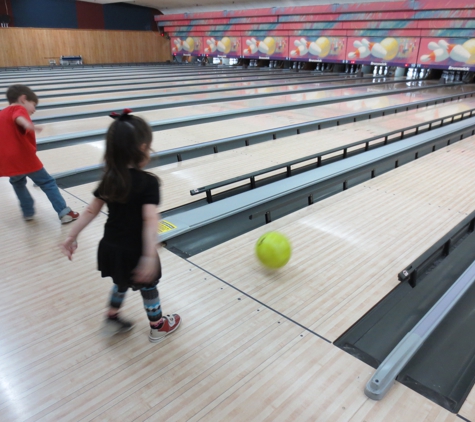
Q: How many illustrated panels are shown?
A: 6